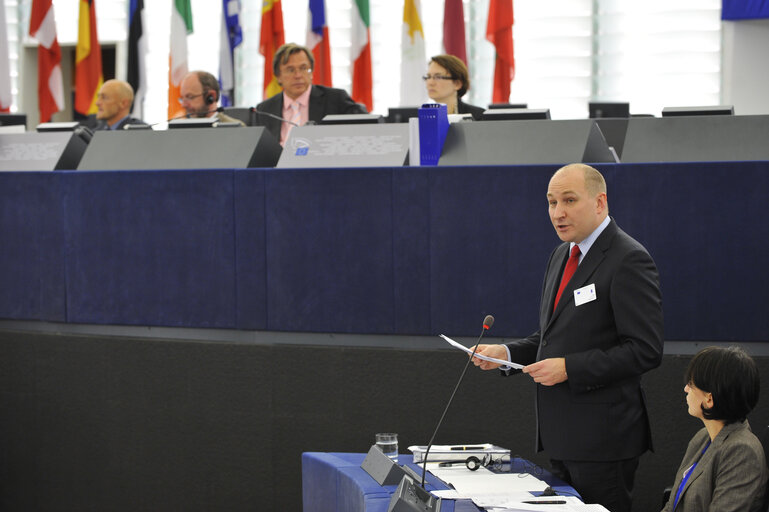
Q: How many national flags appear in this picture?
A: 12